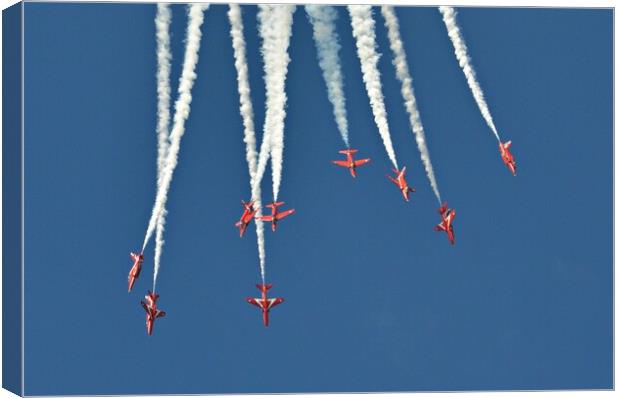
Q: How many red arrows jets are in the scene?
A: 9